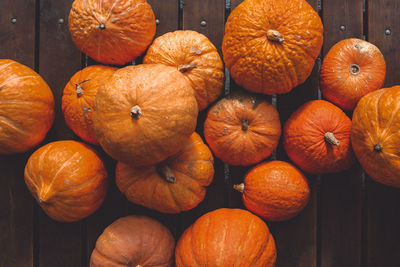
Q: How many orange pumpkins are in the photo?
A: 15